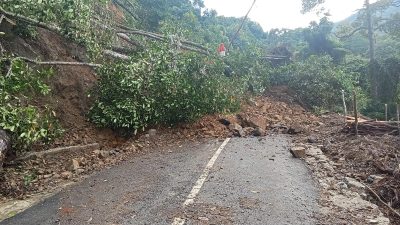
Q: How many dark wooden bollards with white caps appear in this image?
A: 0